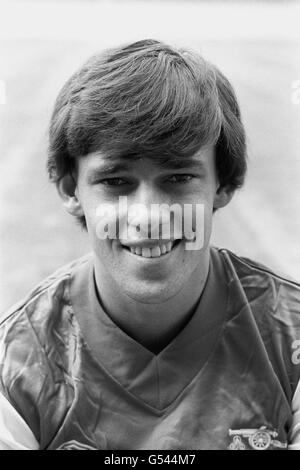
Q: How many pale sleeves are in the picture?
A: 2